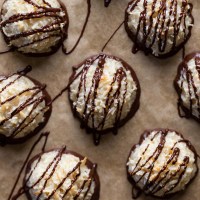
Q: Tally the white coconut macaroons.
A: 7